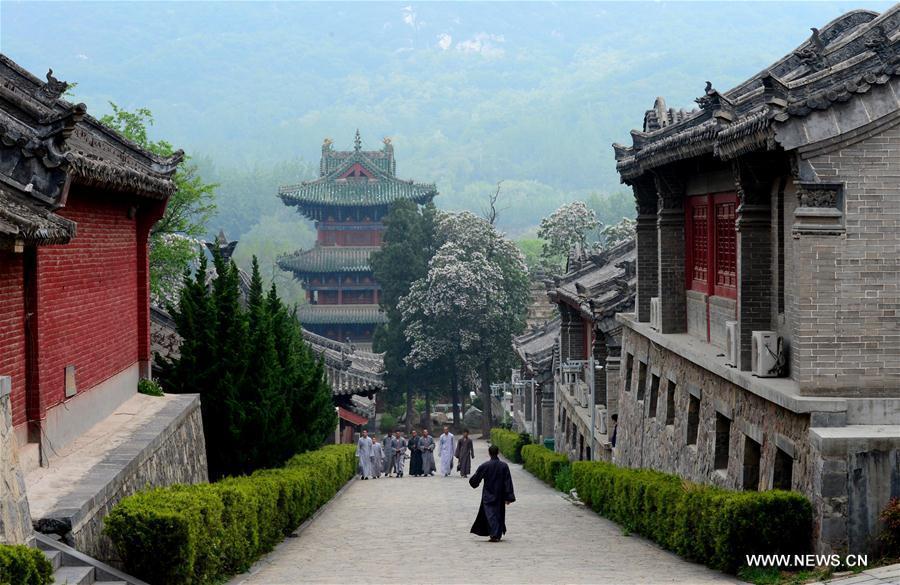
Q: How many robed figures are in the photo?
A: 9